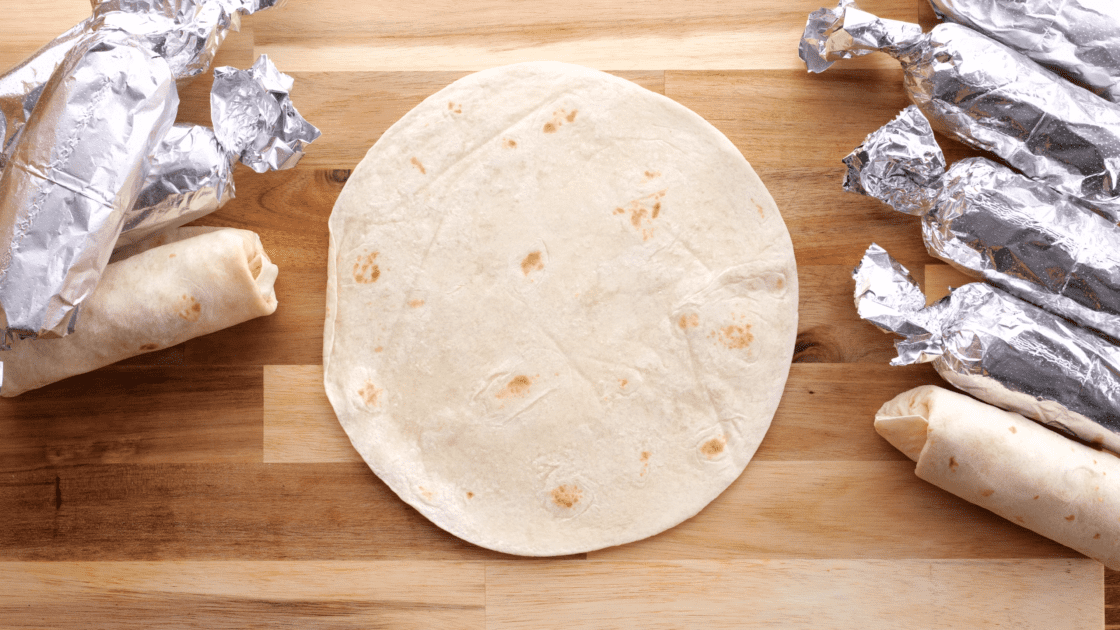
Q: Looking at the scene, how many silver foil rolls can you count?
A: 7